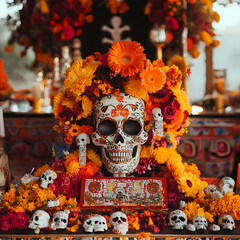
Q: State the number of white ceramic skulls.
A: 14